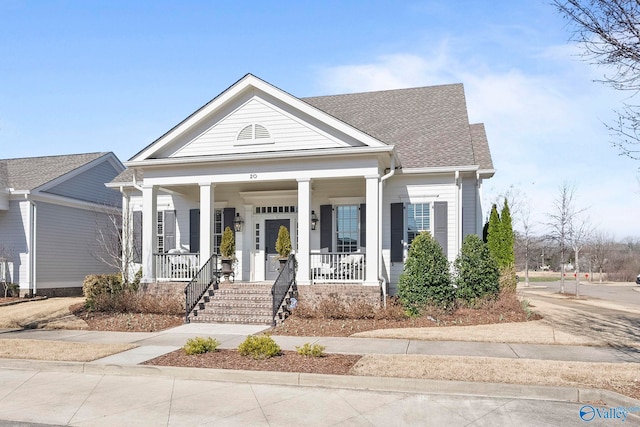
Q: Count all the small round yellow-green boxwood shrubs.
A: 3